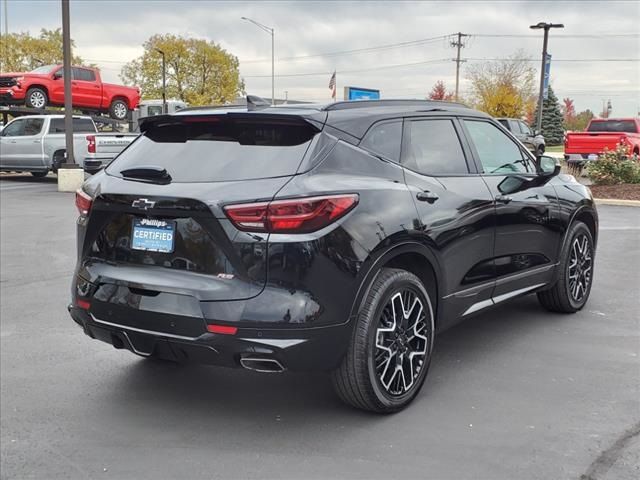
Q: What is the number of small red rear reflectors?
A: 2